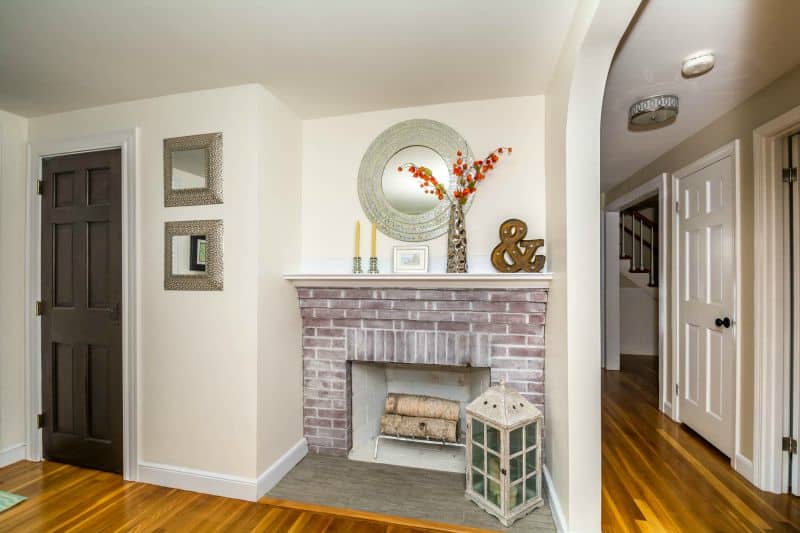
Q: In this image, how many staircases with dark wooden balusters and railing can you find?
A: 1